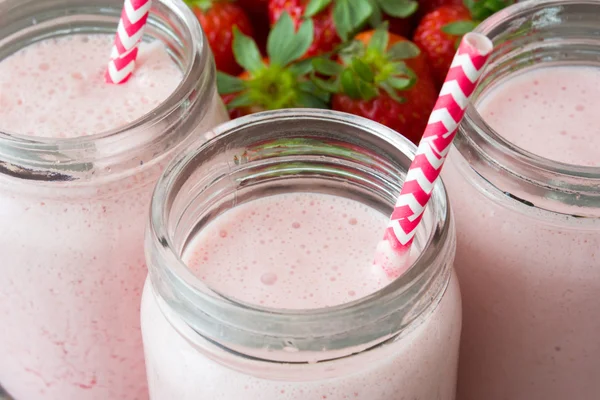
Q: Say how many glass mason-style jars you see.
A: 3